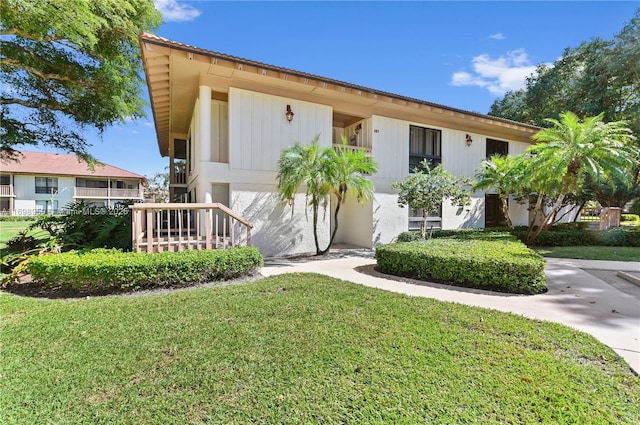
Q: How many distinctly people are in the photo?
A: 0